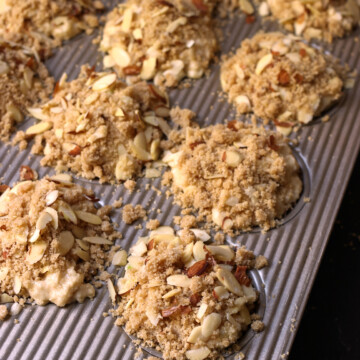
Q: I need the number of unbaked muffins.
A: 9